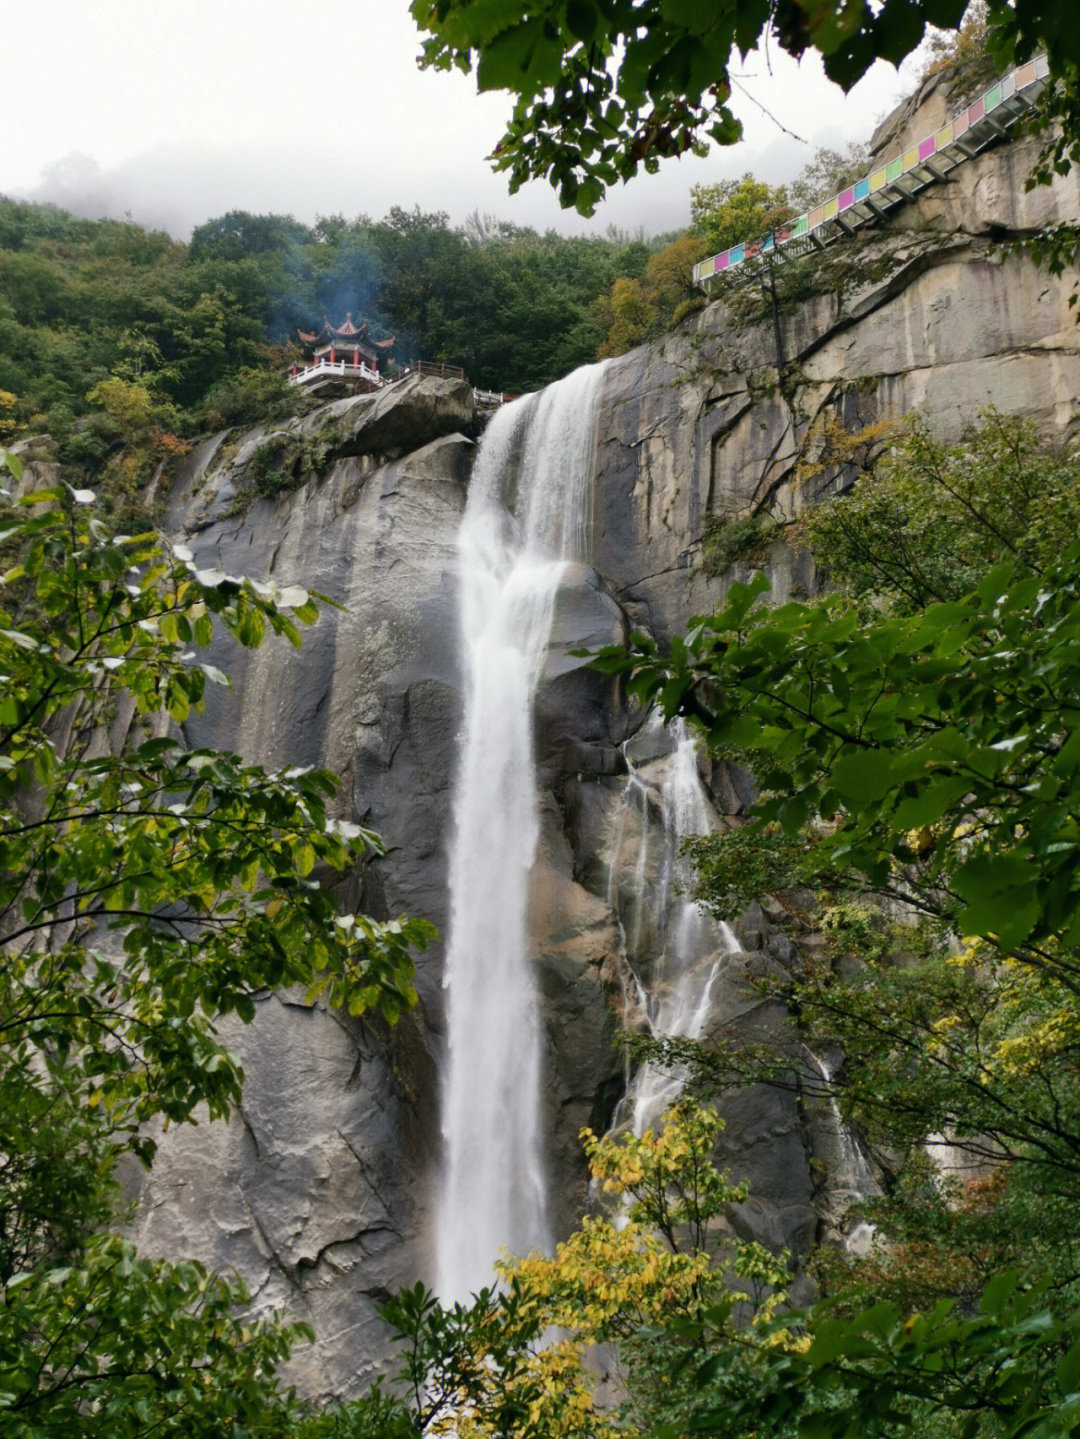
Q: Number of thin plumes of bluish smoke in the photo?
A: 1